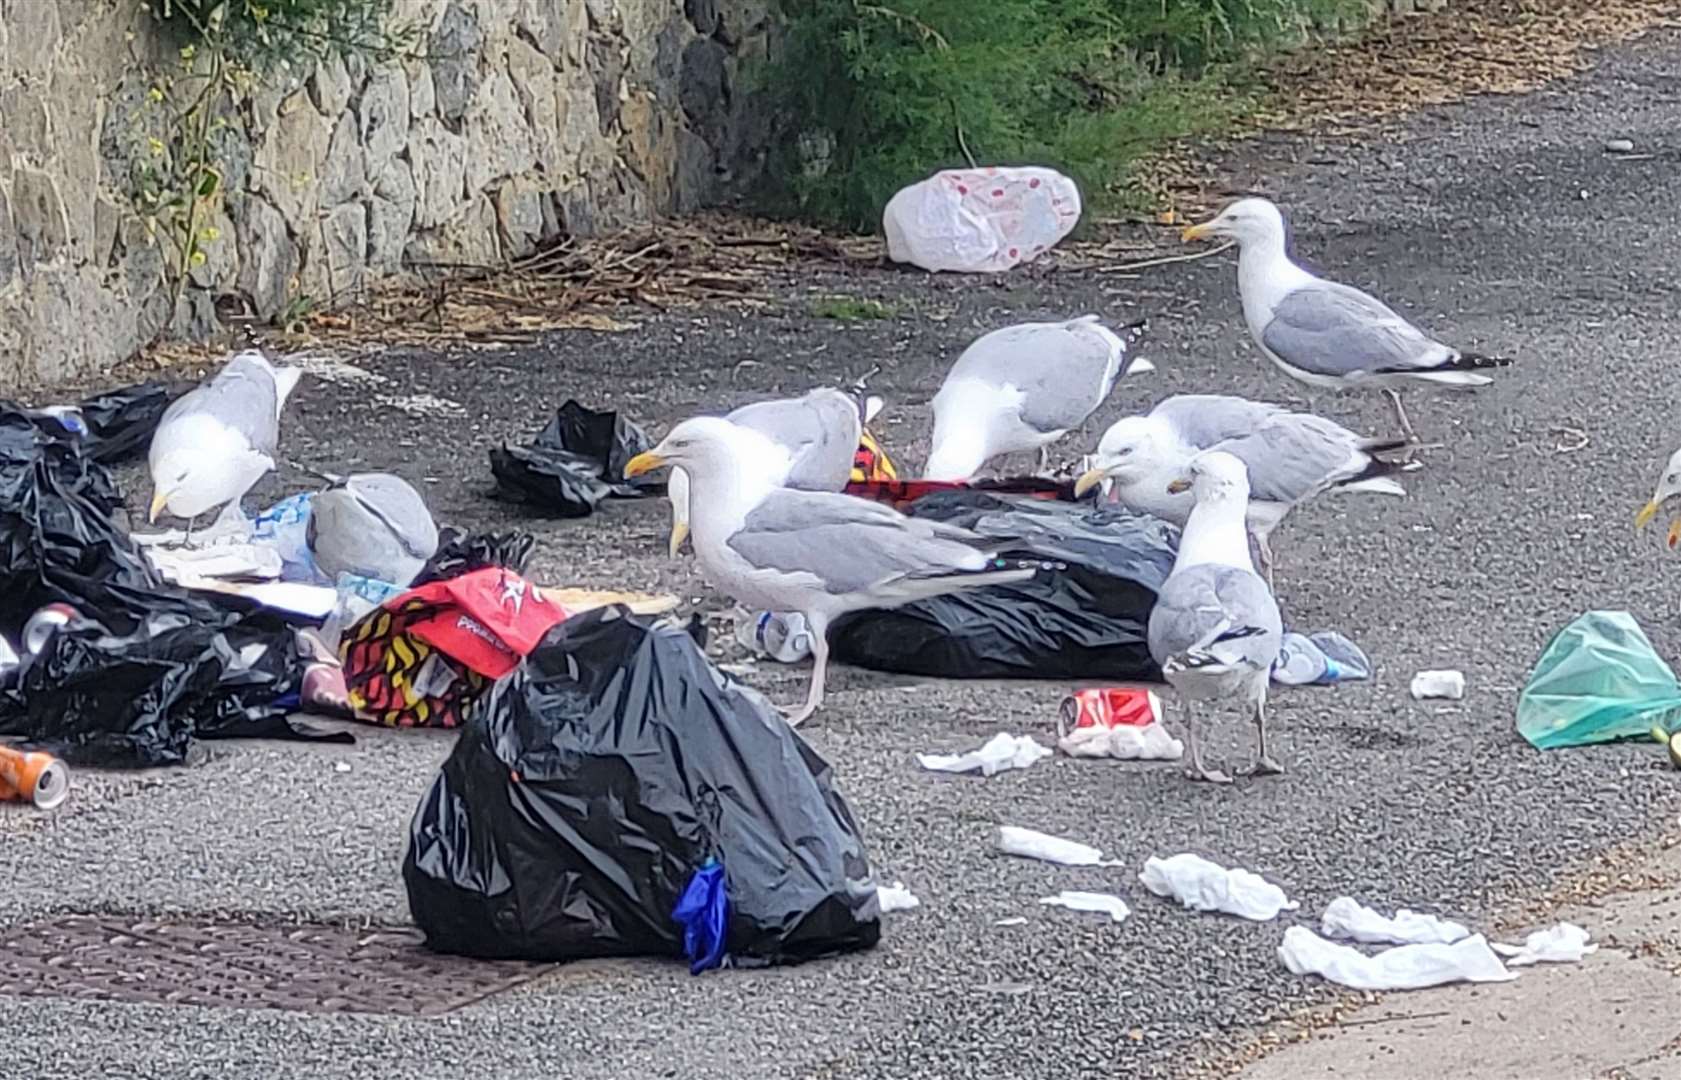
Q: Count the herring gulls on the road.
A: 9